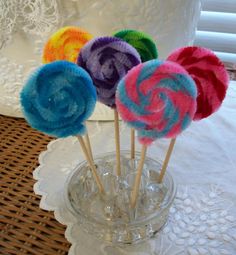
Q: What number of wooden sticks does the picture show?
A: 6